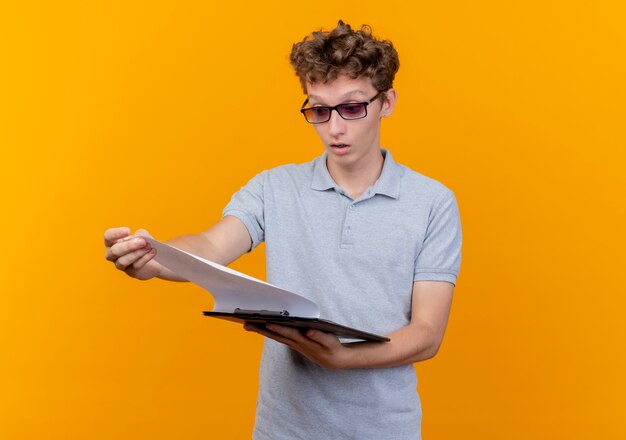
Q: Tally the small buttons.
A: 2